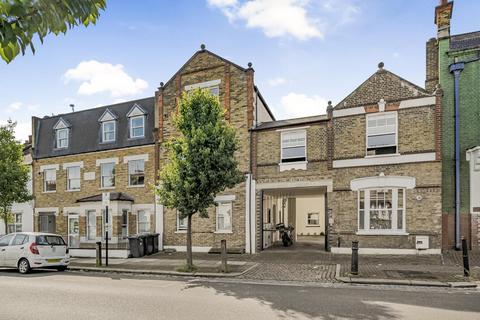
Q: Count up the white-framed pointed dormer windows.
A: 3